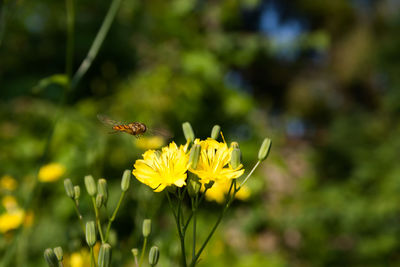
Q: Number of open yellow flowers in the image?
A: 2